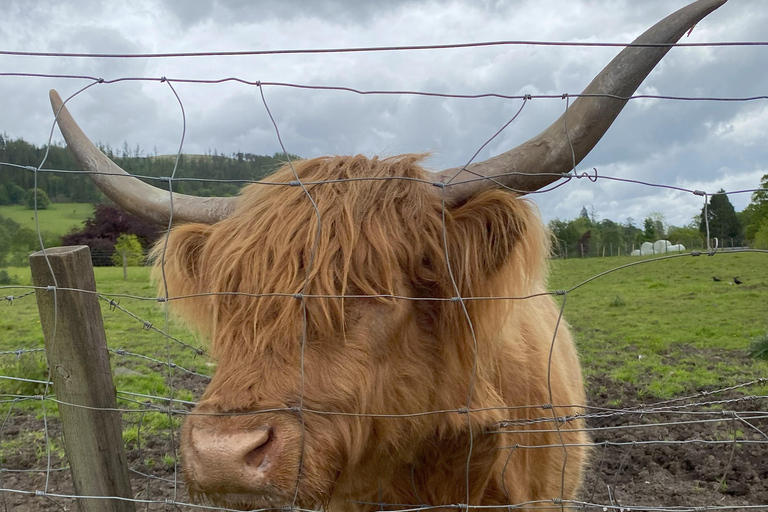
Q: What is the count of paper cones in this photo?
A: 0